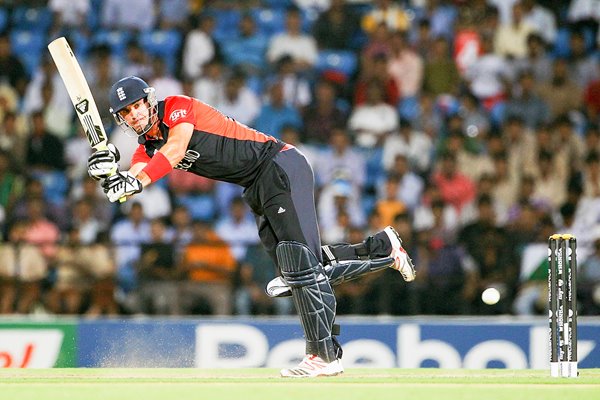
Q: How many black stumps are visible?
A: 3